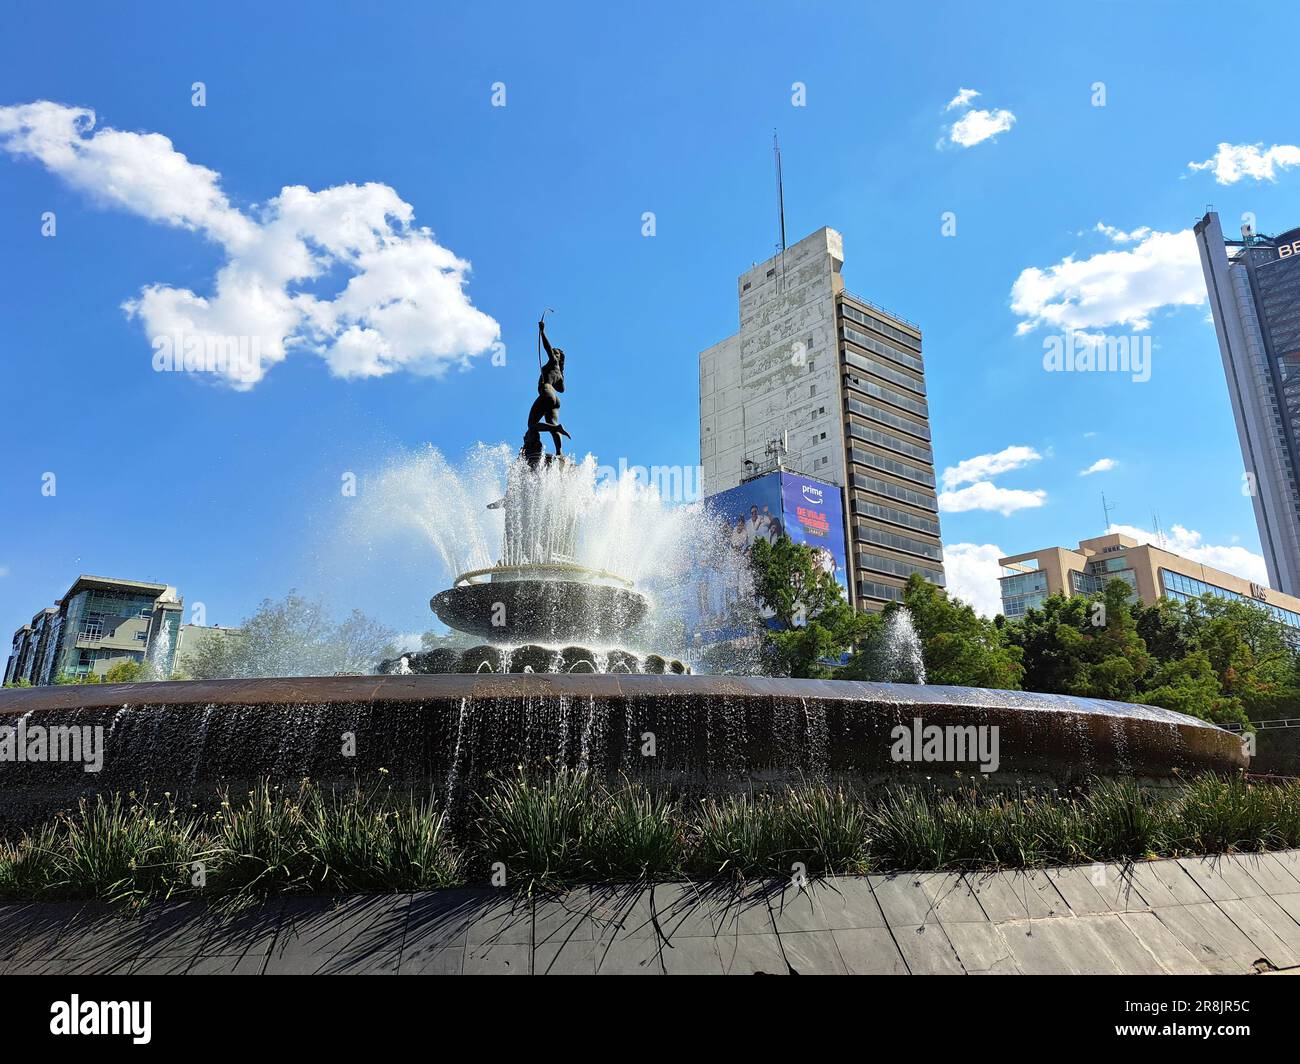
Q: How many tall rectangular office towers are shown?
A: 2